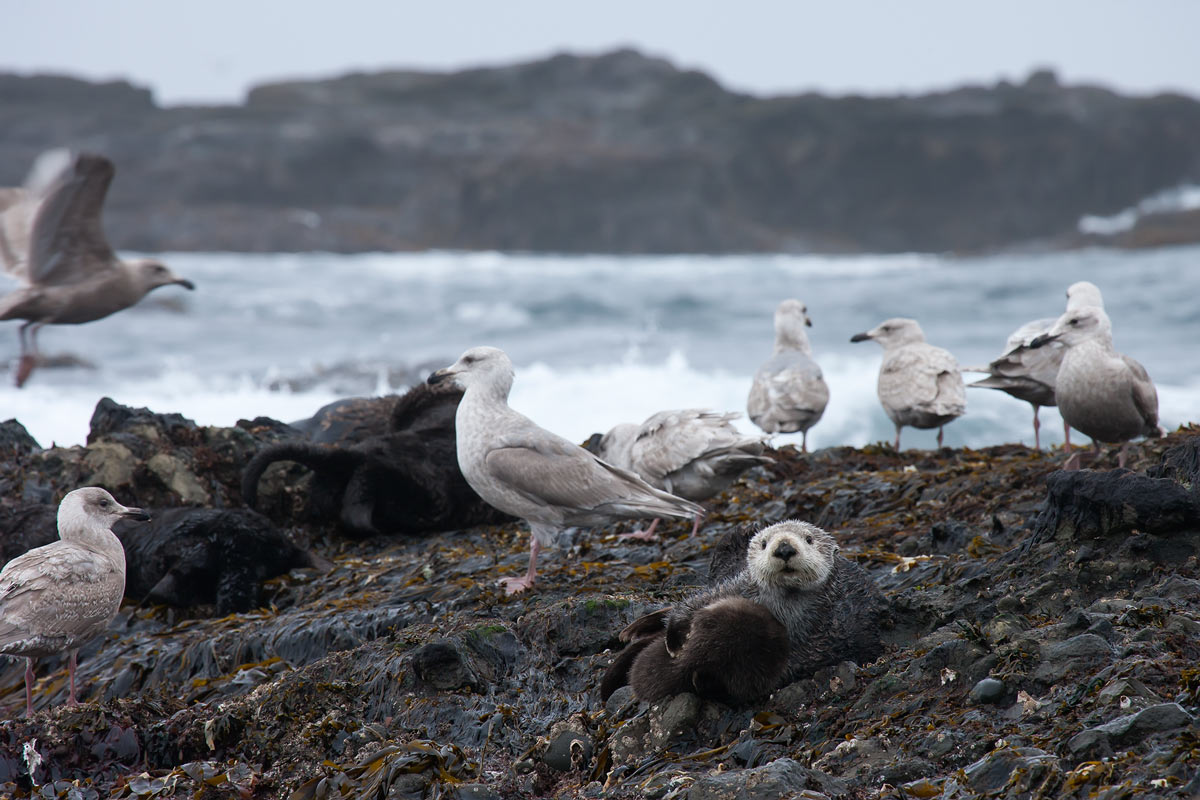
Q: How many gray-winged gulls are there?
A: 8